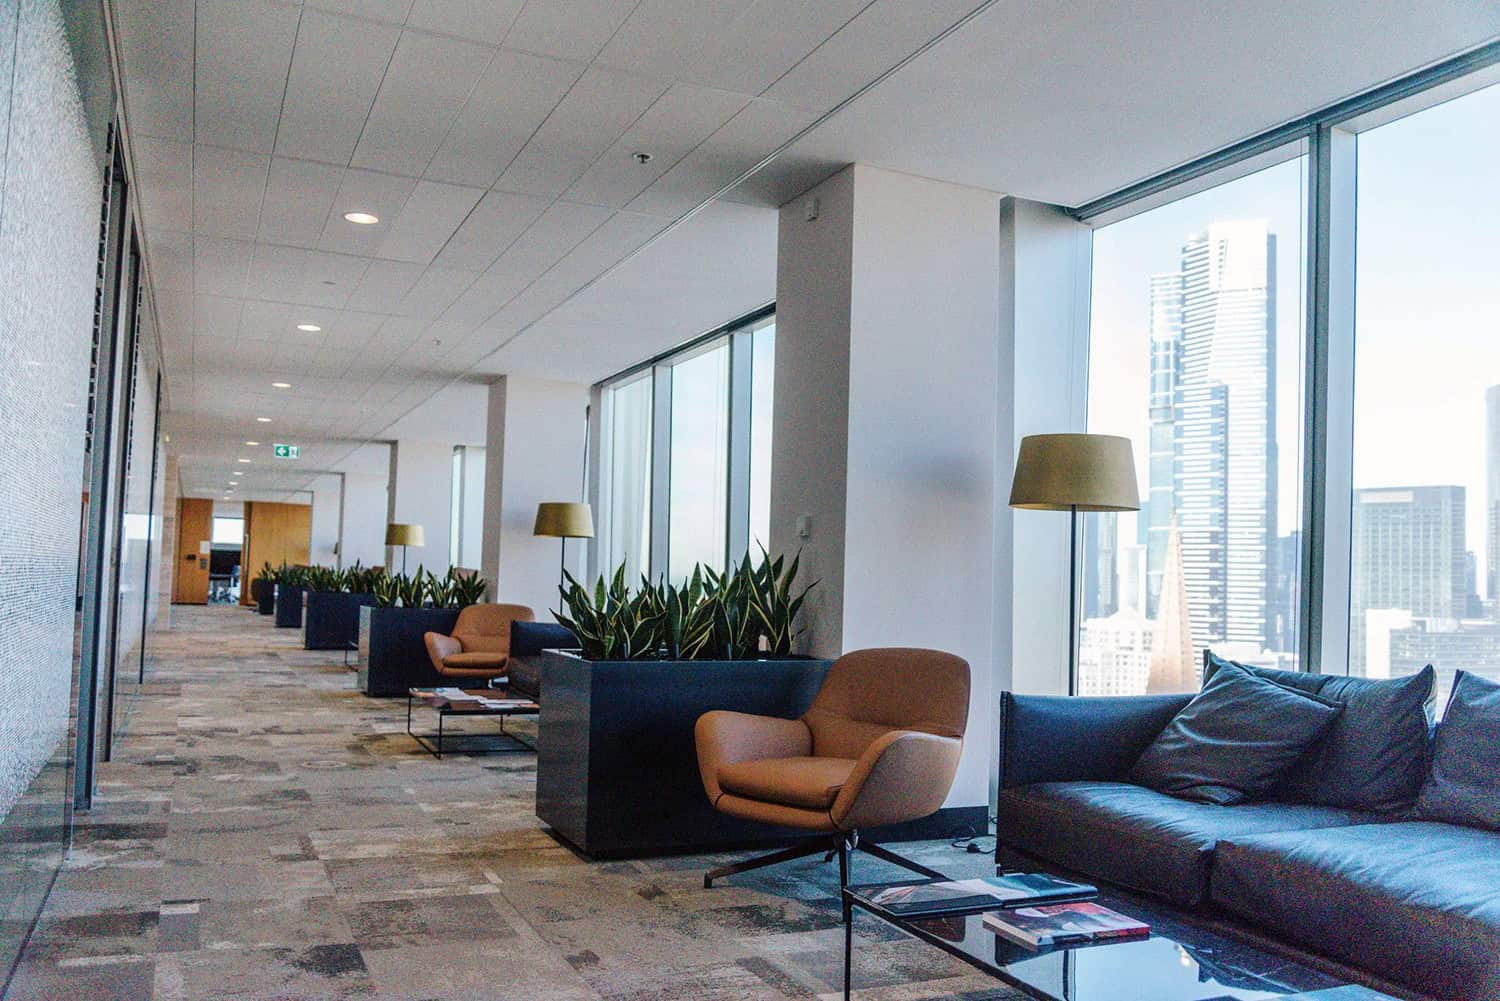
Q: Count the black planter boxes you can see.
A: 5